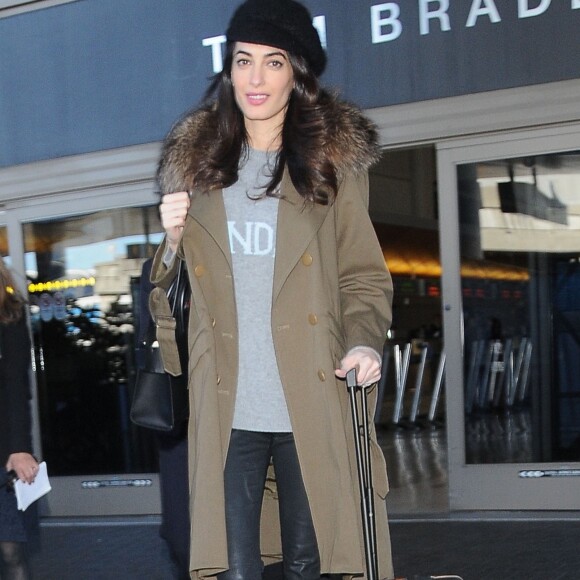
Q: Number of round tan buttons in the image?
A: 6